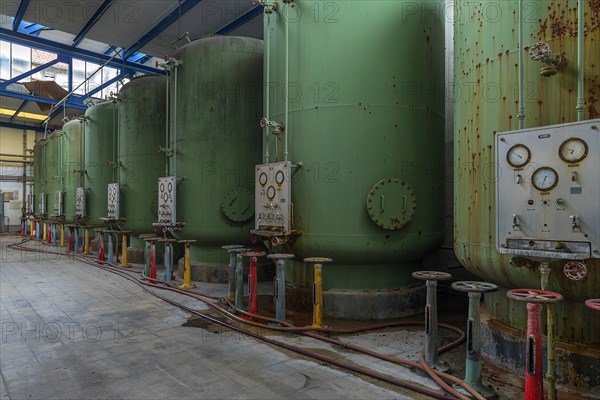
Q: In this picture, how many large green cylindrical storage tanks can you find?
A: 8